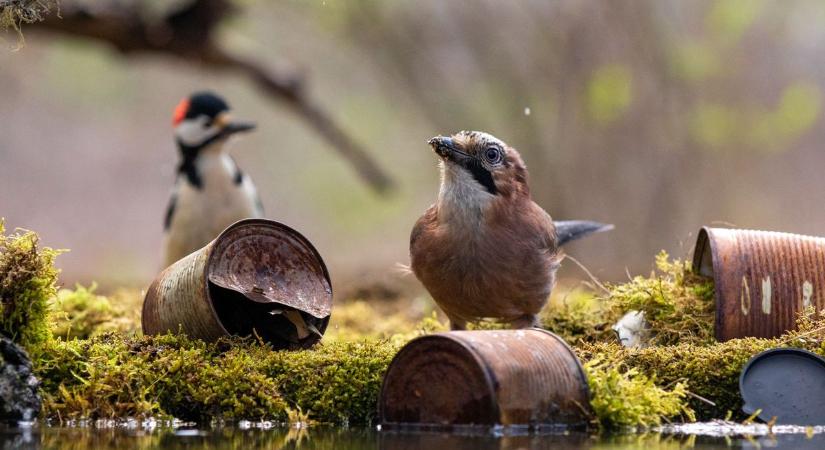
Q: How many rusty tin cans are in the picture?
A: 3